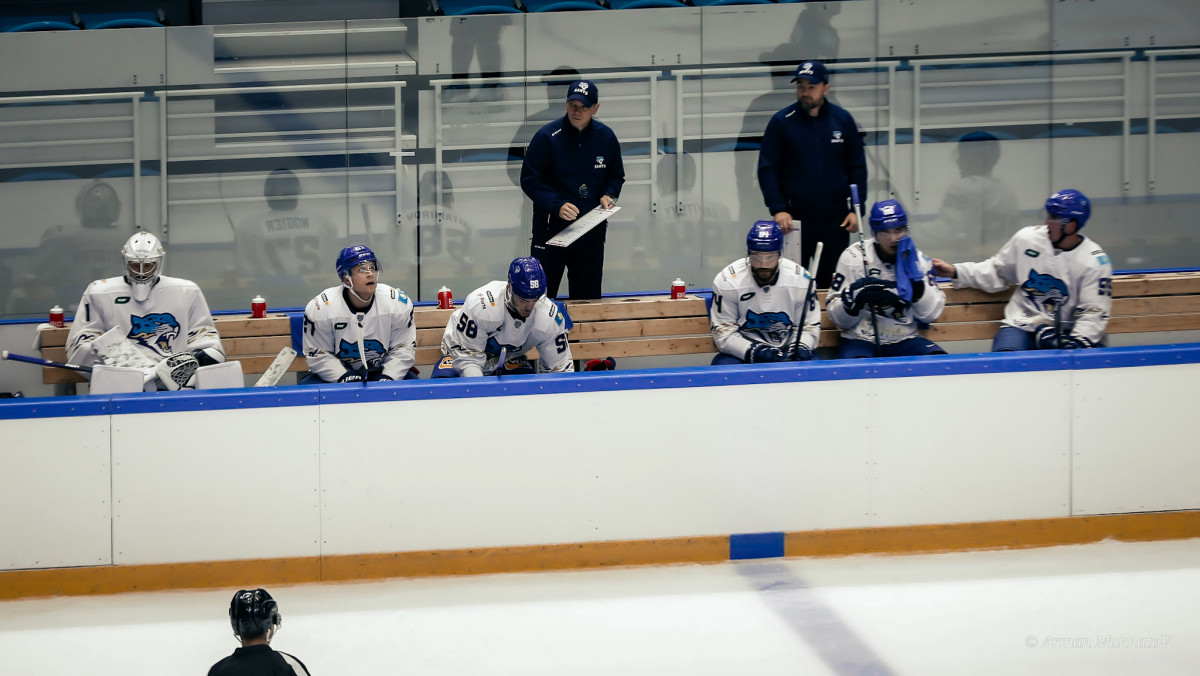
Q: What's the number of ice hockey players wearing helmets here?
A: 6